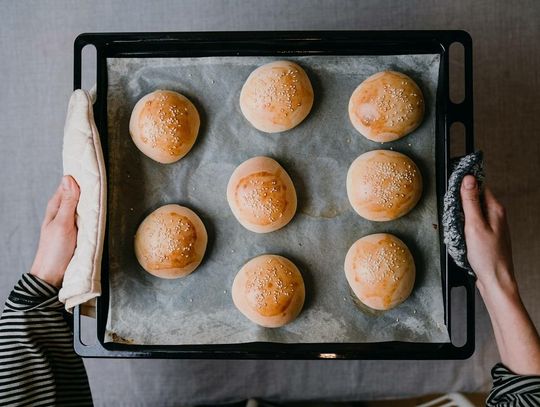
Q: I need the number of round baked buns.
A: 8